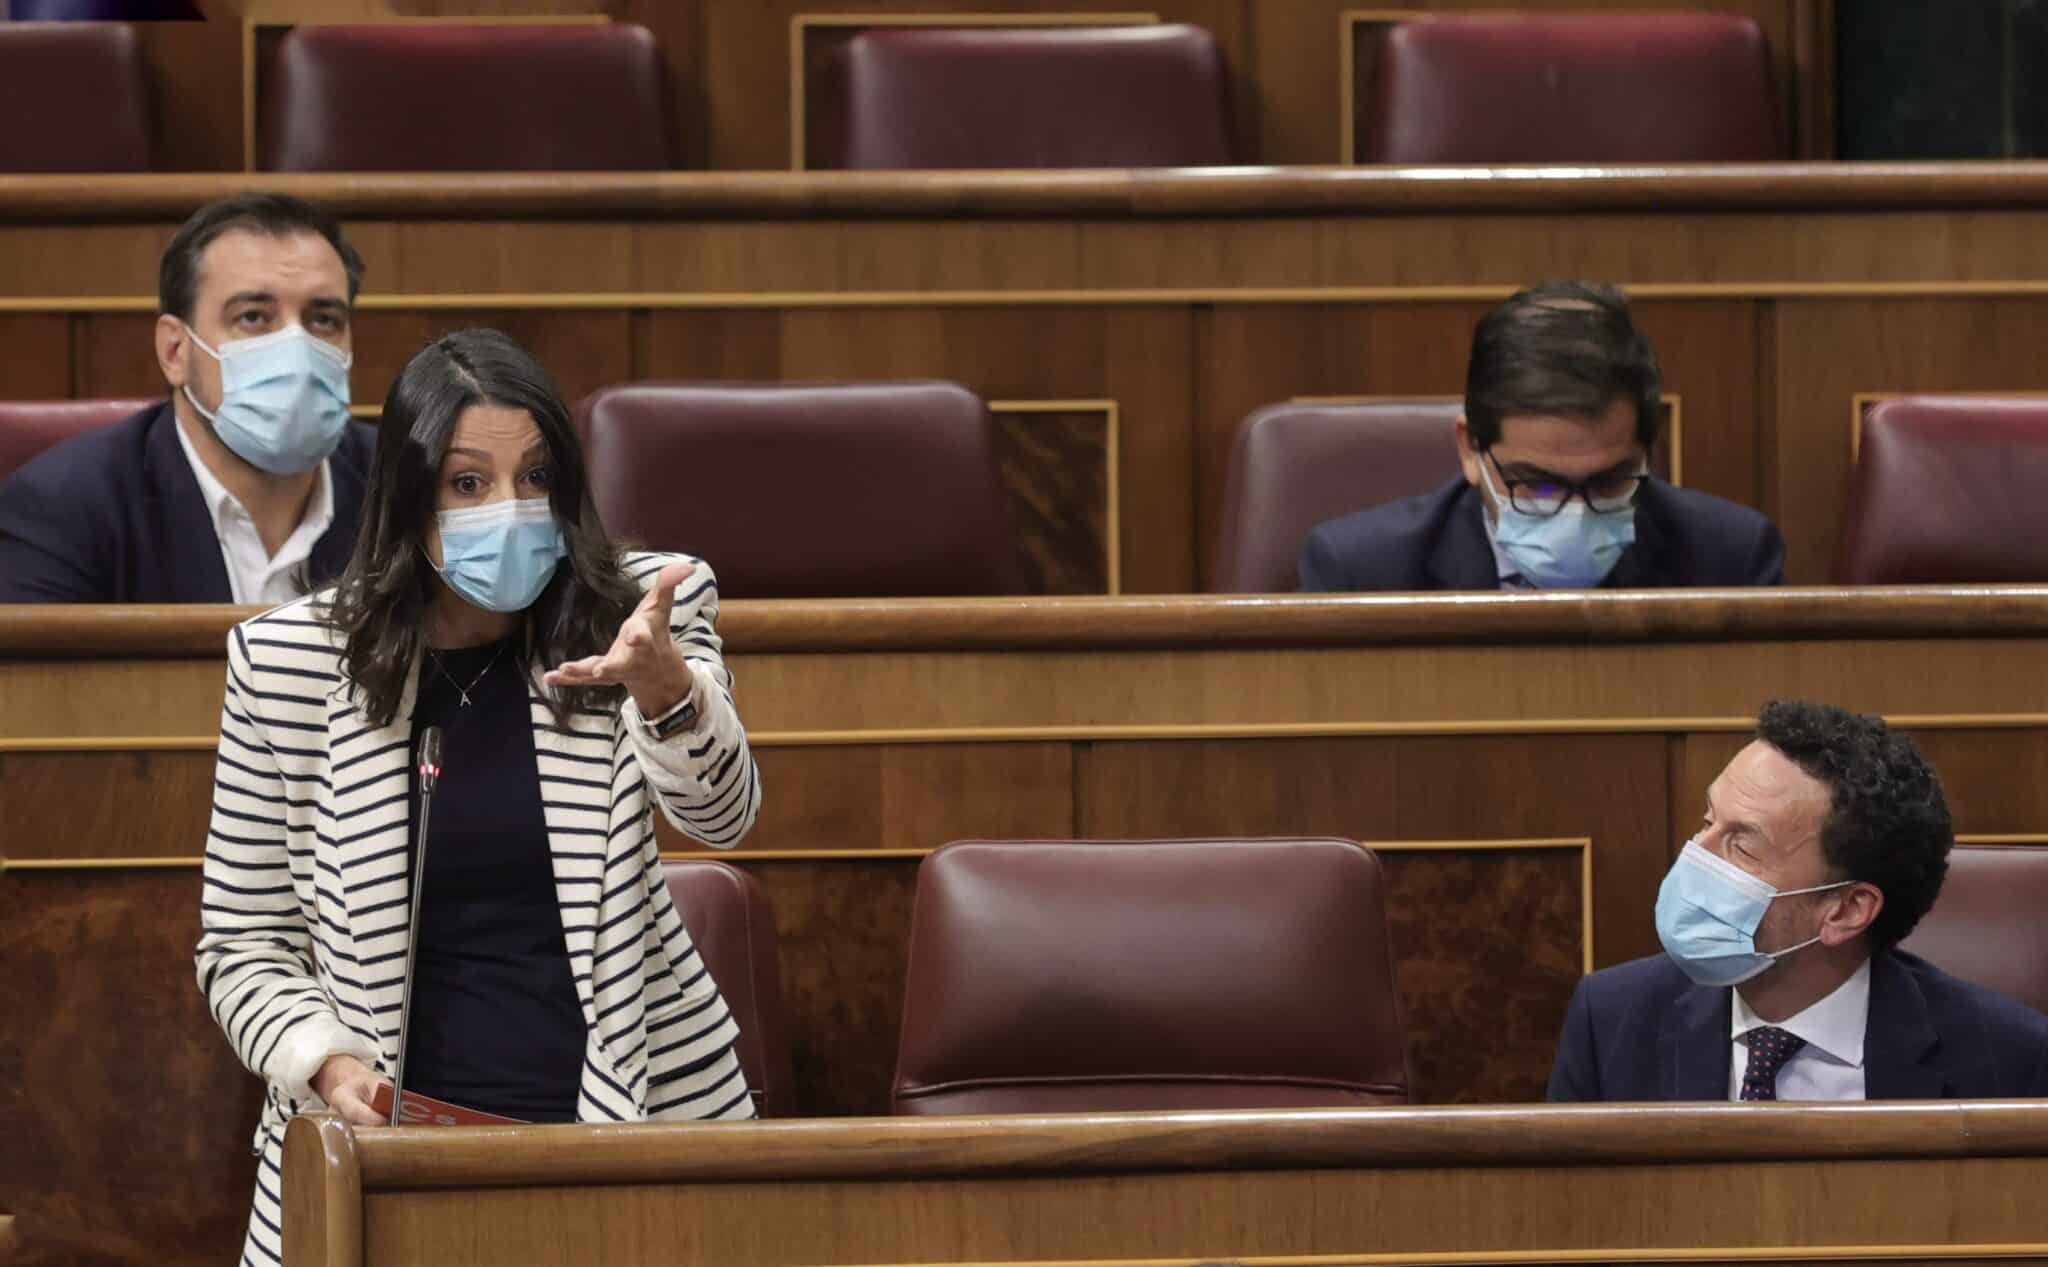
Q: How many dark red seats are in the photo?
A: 11